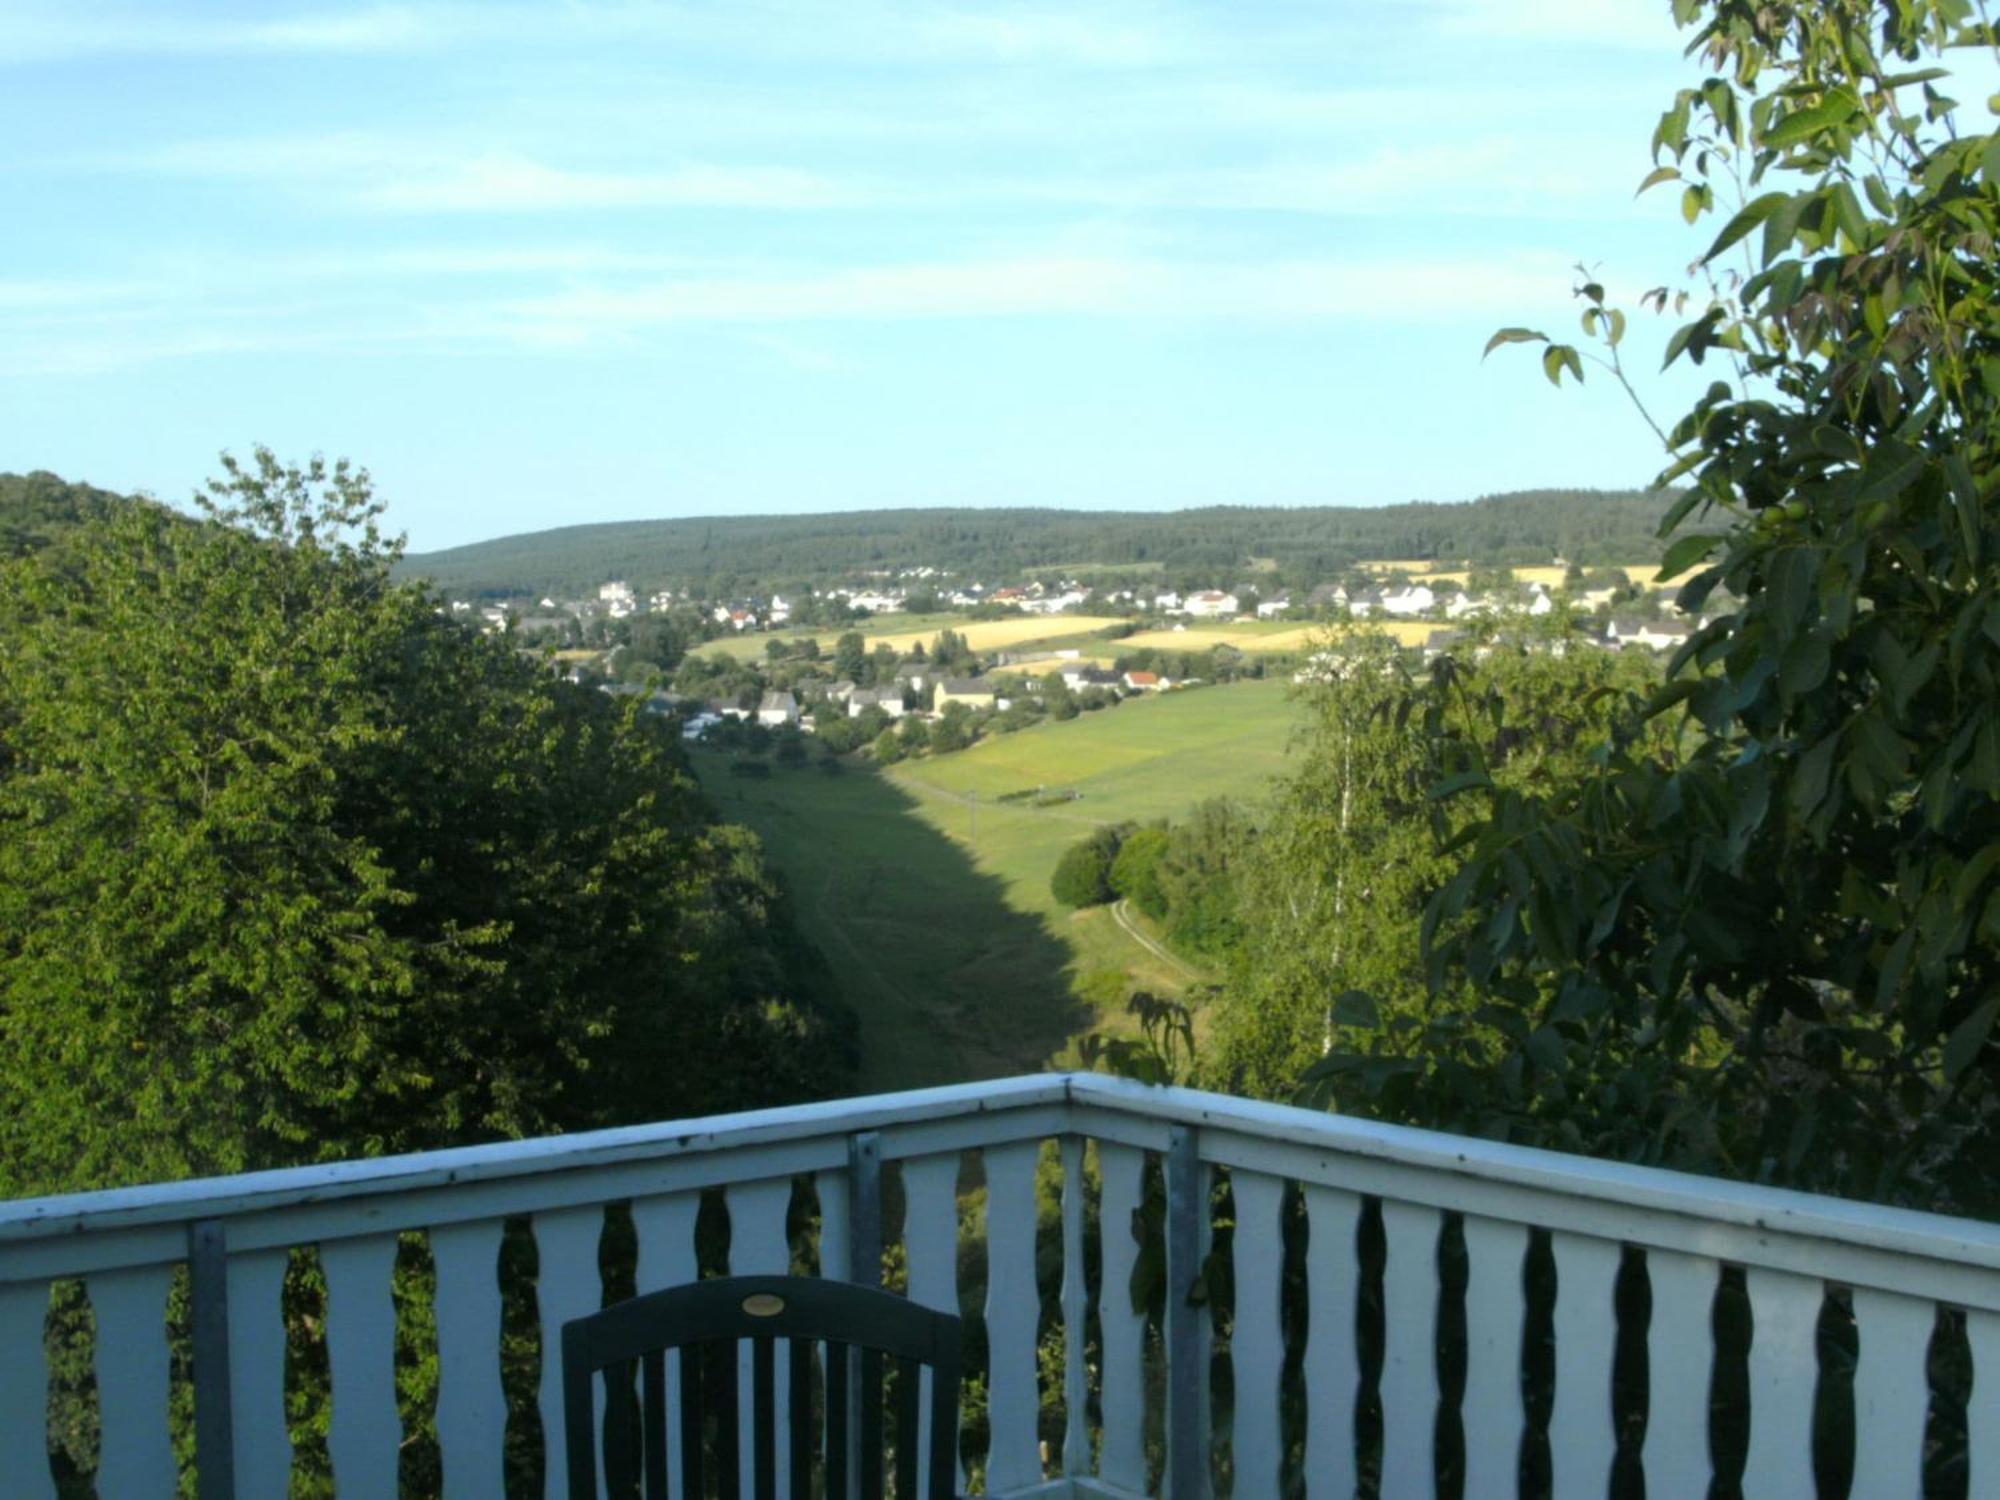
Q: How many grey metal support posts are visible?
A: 3